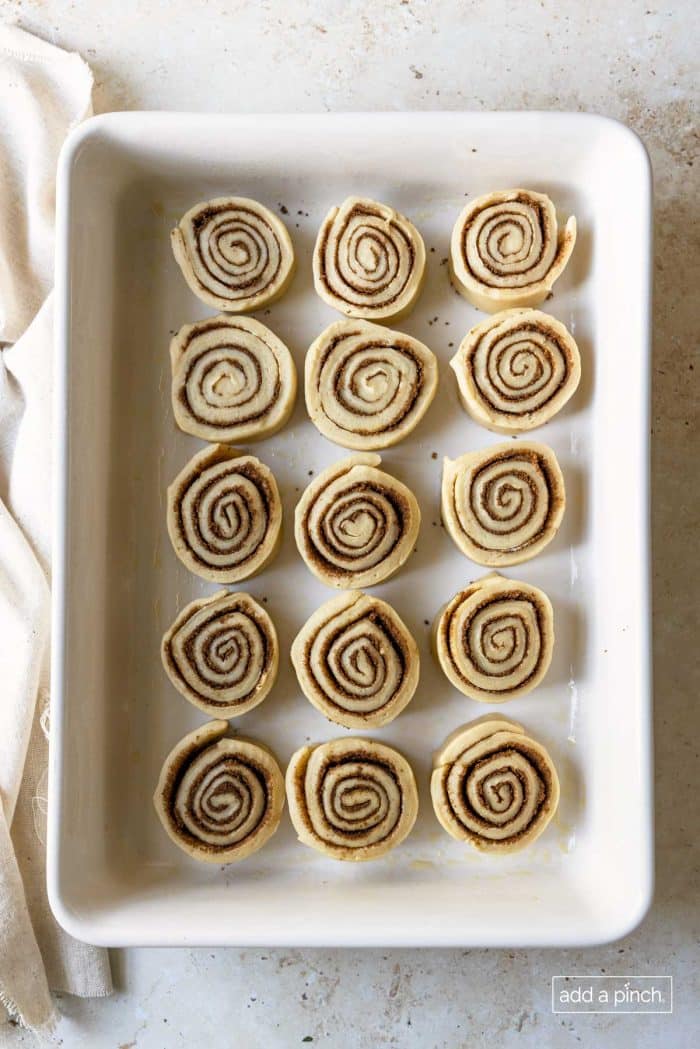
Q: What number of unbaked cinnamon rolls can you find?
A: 15